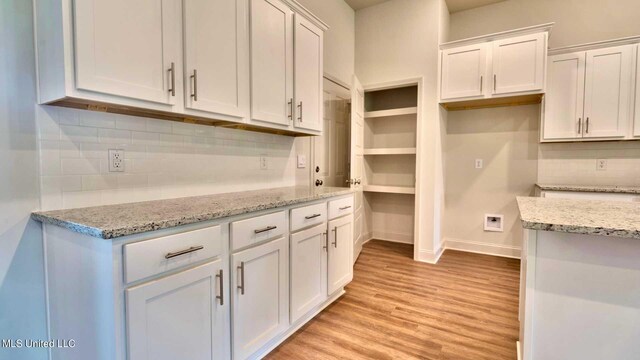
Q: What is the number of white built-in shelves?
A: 3